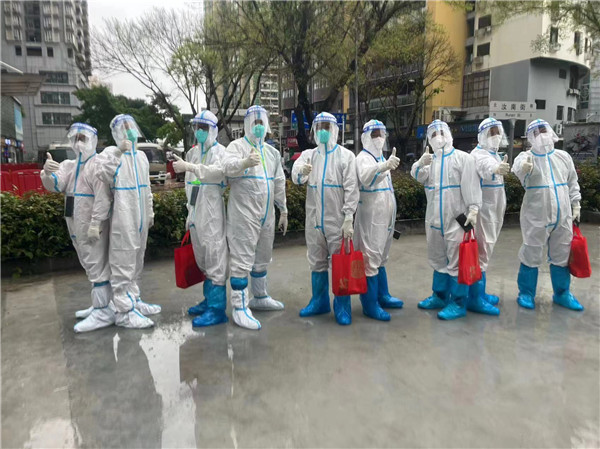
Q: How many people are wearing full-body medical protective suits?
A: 9